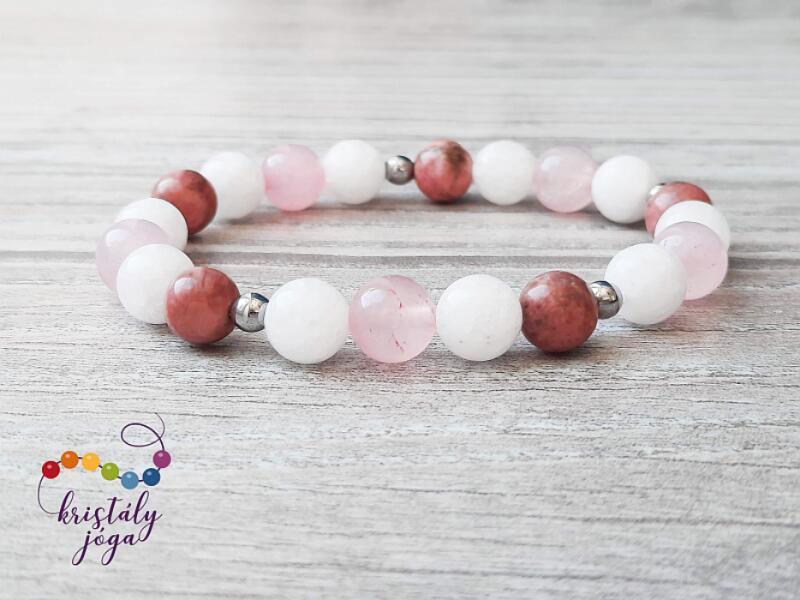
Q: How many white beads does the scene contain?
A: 10